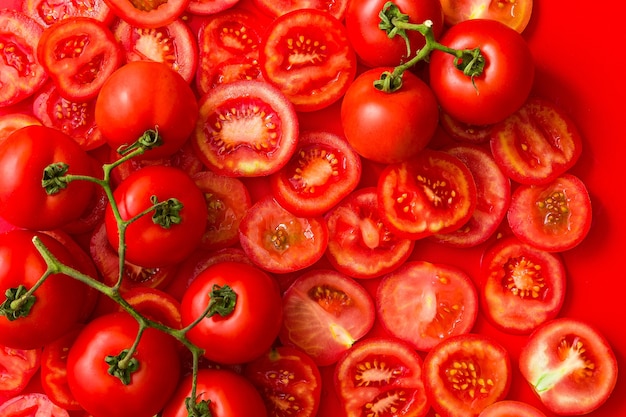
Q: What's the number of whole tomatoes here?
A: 10